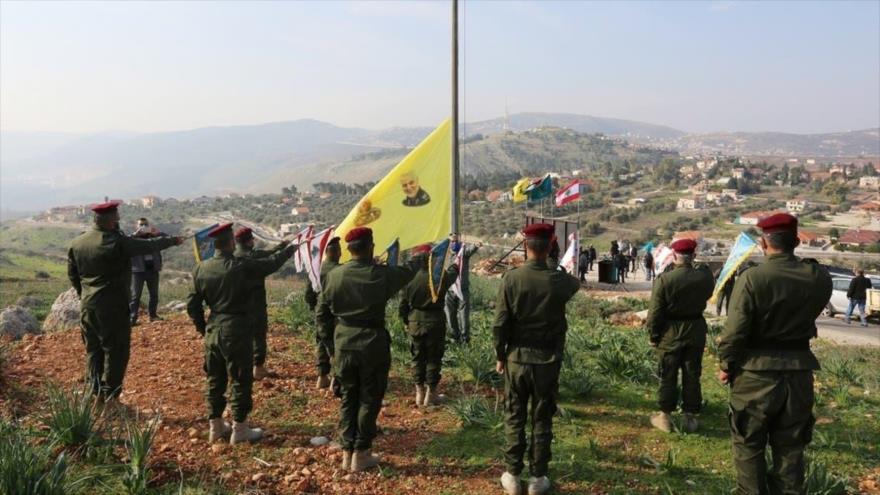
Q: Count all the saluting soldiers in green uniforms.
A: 9